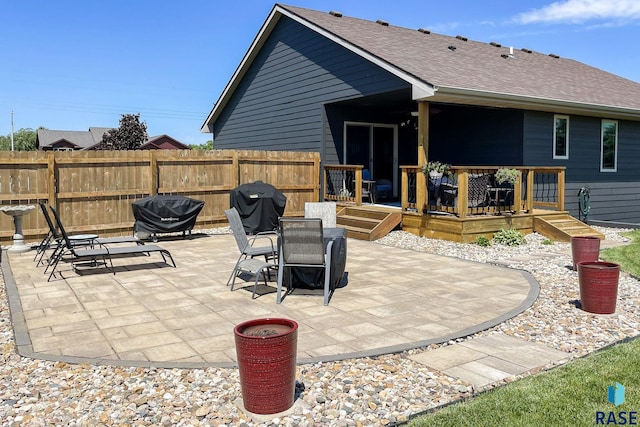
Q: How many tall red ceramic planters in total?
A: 3